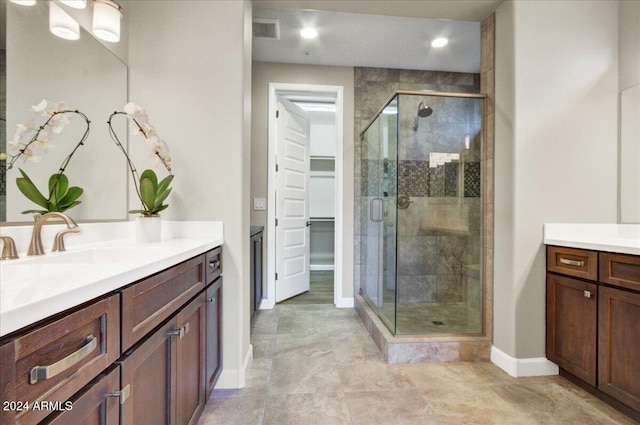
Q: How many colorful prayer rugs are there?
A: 0